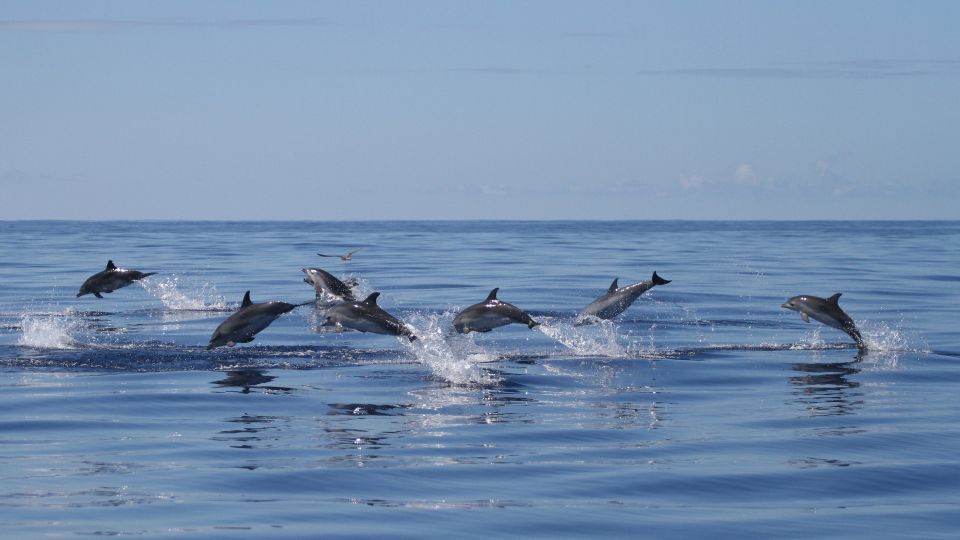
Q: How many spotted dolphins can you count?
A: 7